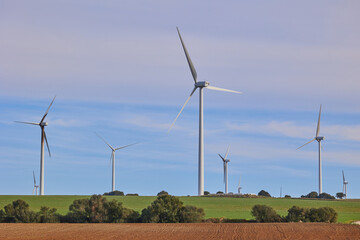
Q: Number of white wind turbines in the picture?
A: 8